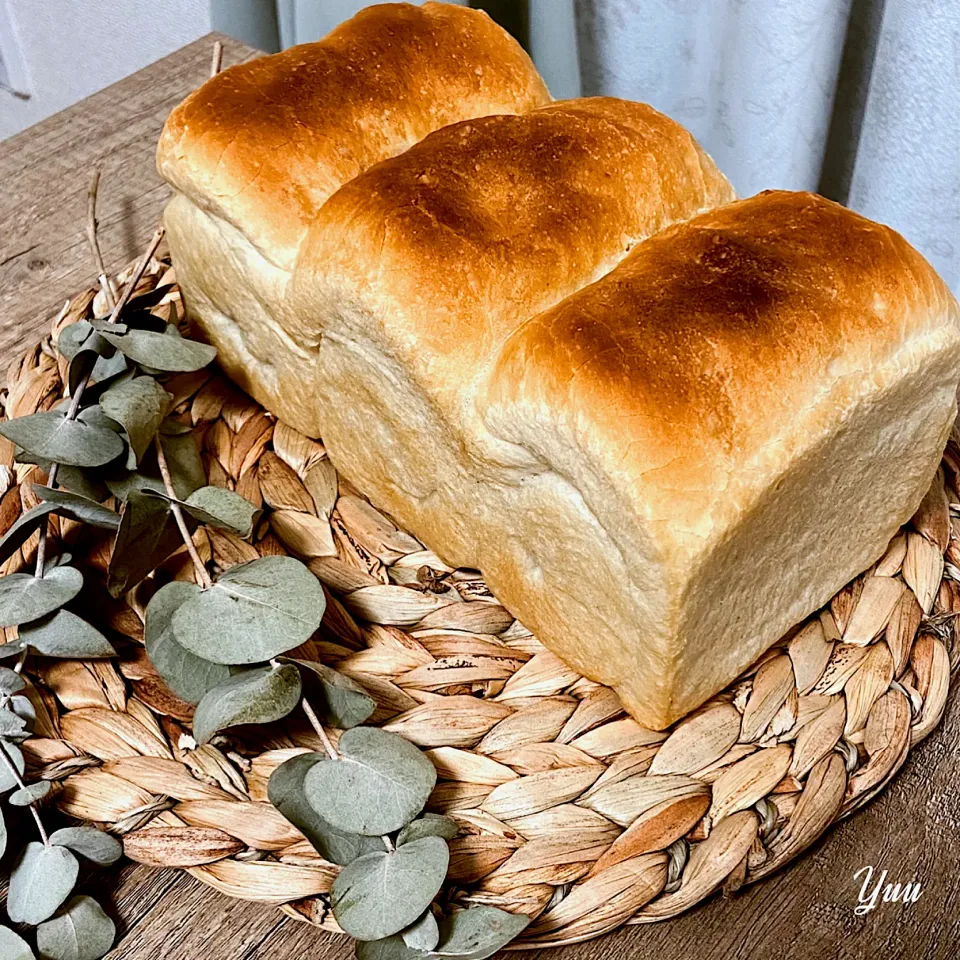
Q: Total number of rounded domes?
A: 3